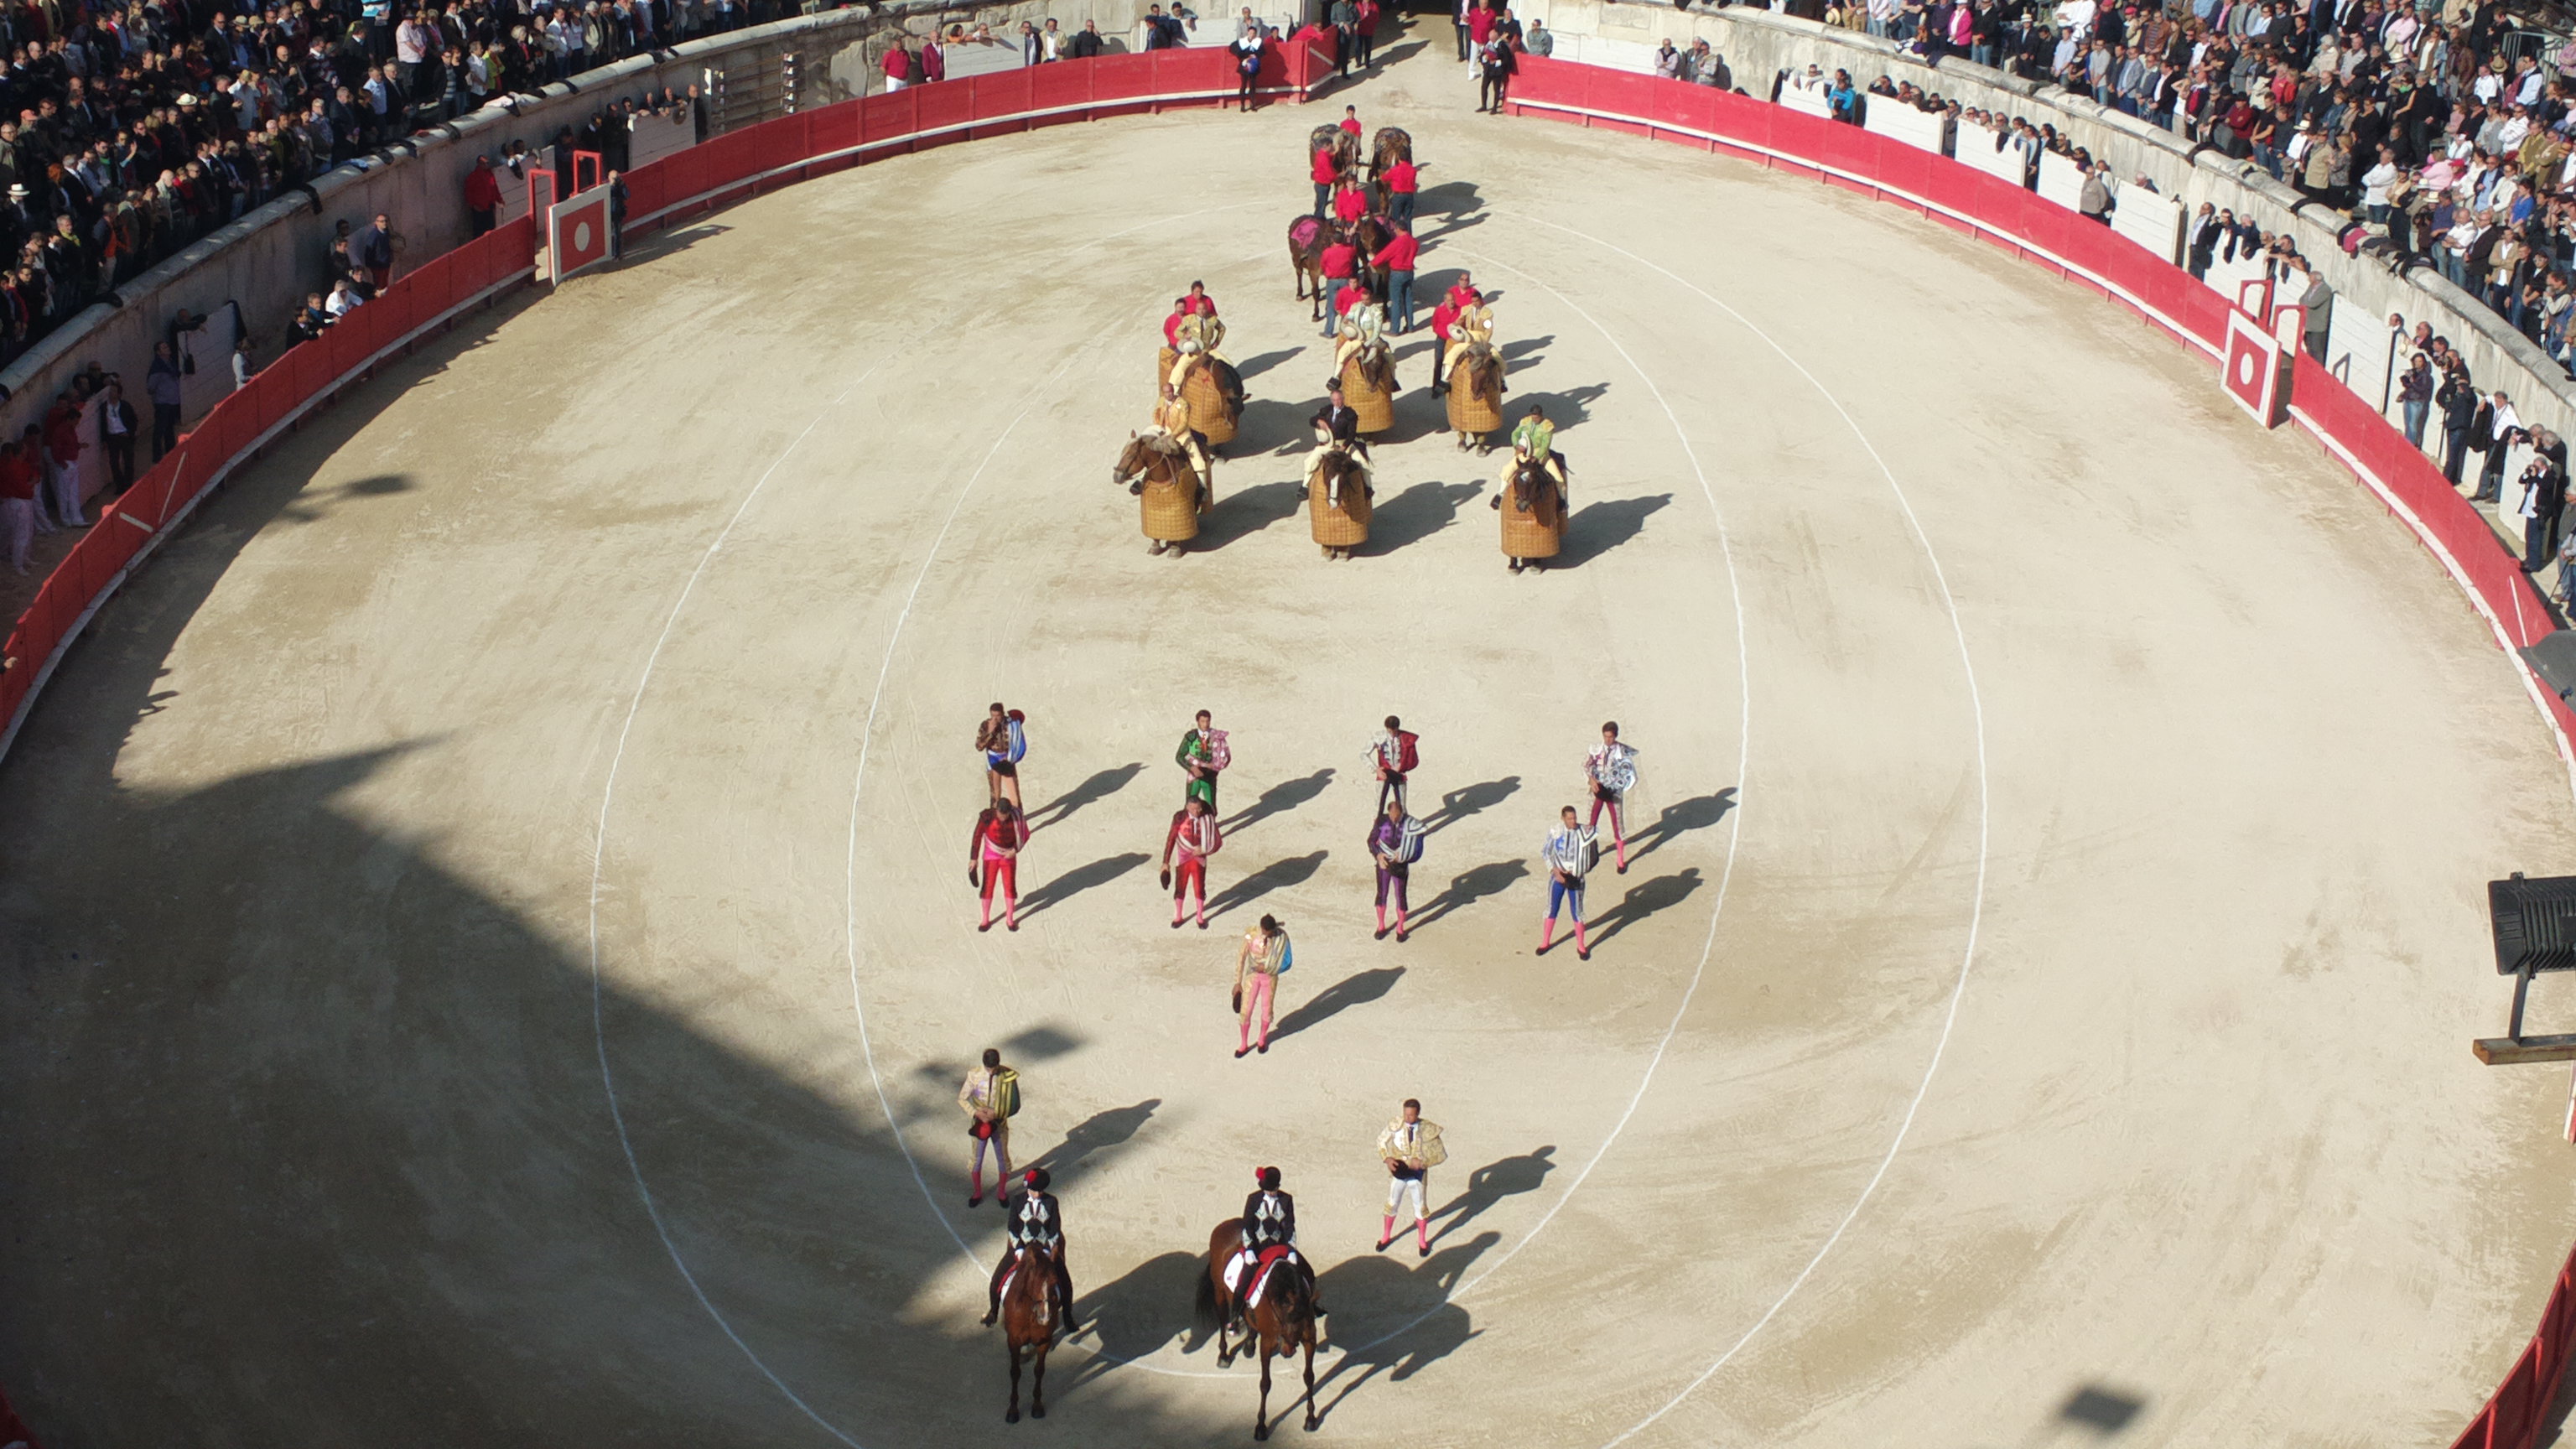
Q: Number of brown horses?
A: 12